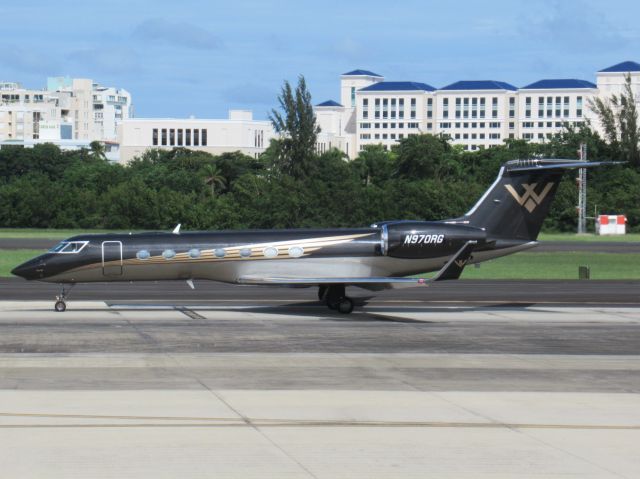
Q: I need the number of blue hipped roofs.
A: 6